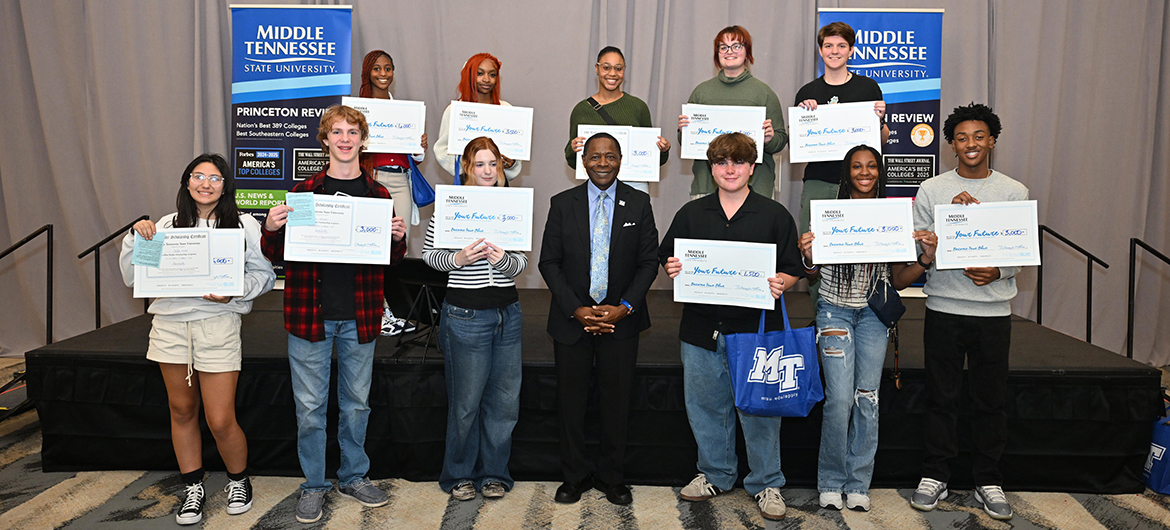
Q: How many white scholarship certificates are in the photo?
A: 11